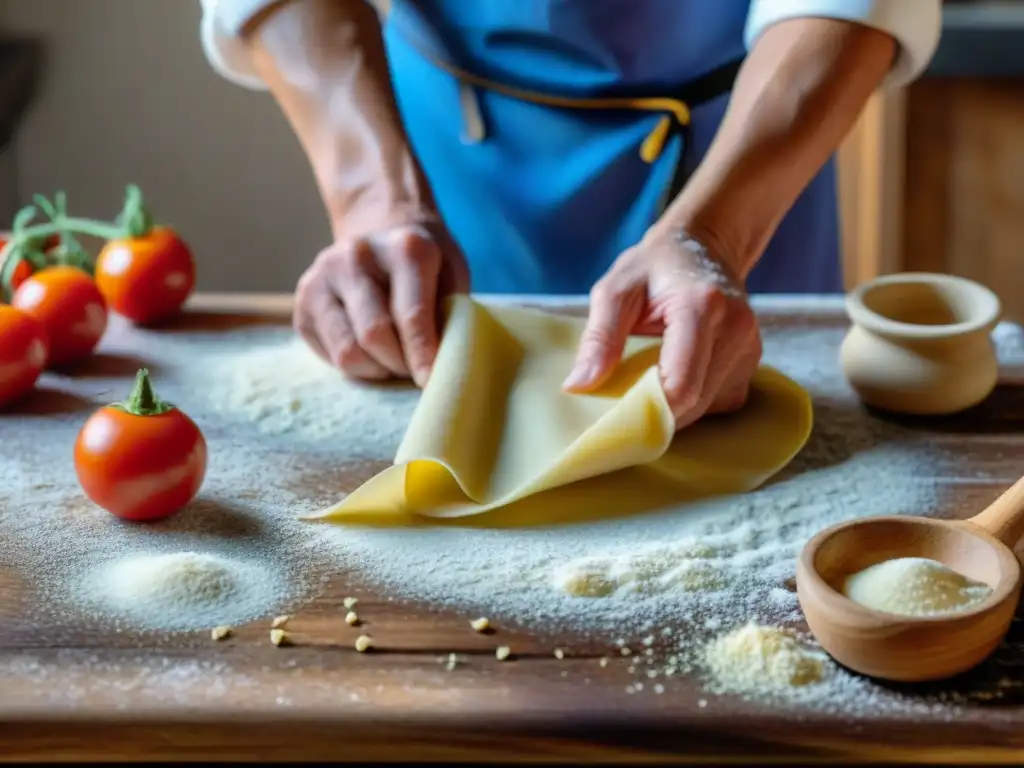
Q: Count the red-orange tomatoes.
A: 5